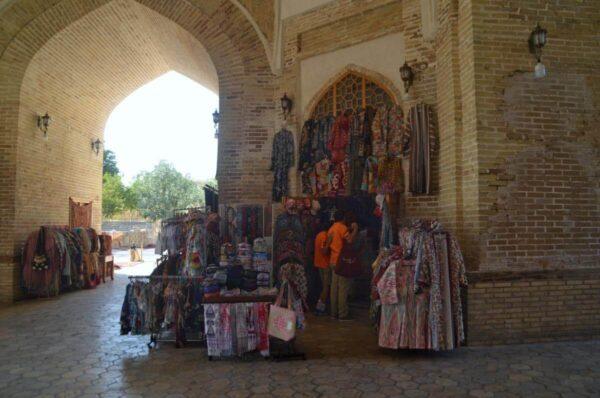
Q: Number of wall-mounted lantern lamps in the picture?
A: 6